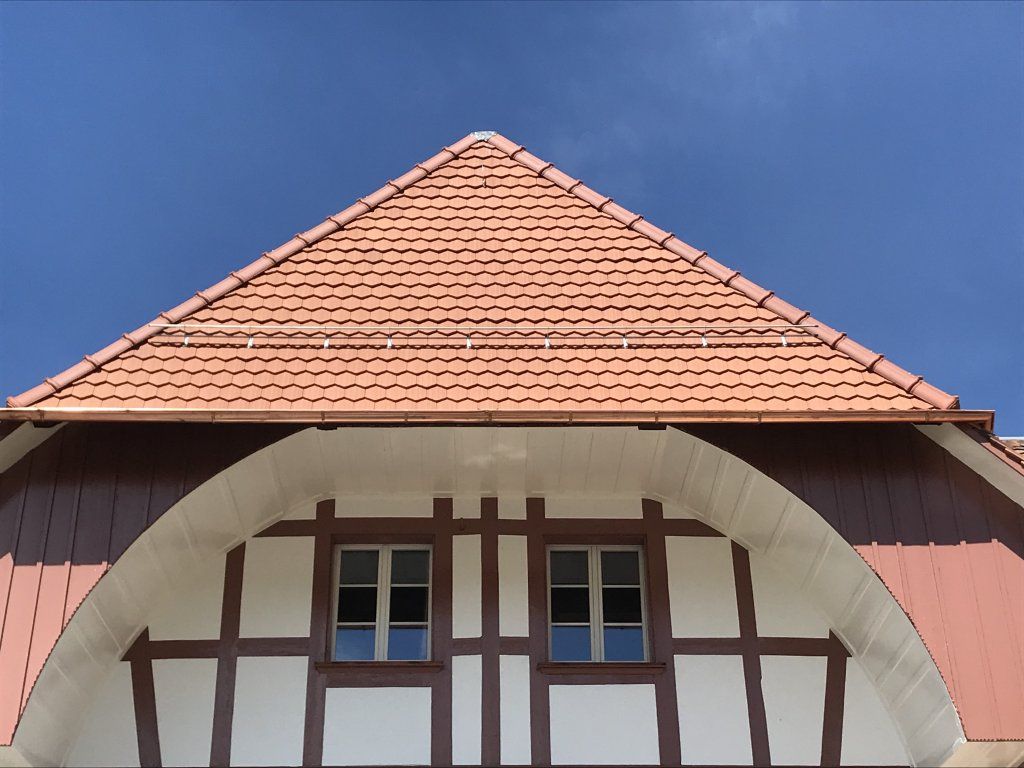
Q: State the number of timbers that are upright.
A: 9